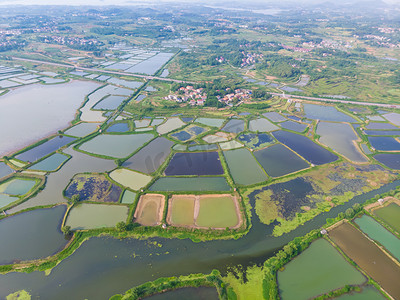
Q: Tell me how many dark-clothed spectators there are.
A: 0